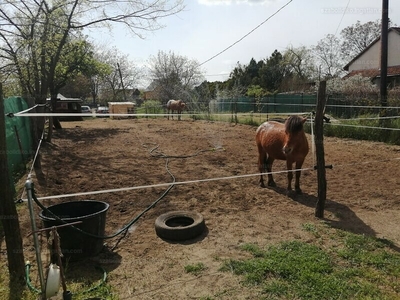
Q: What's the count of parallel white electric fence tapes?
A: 2